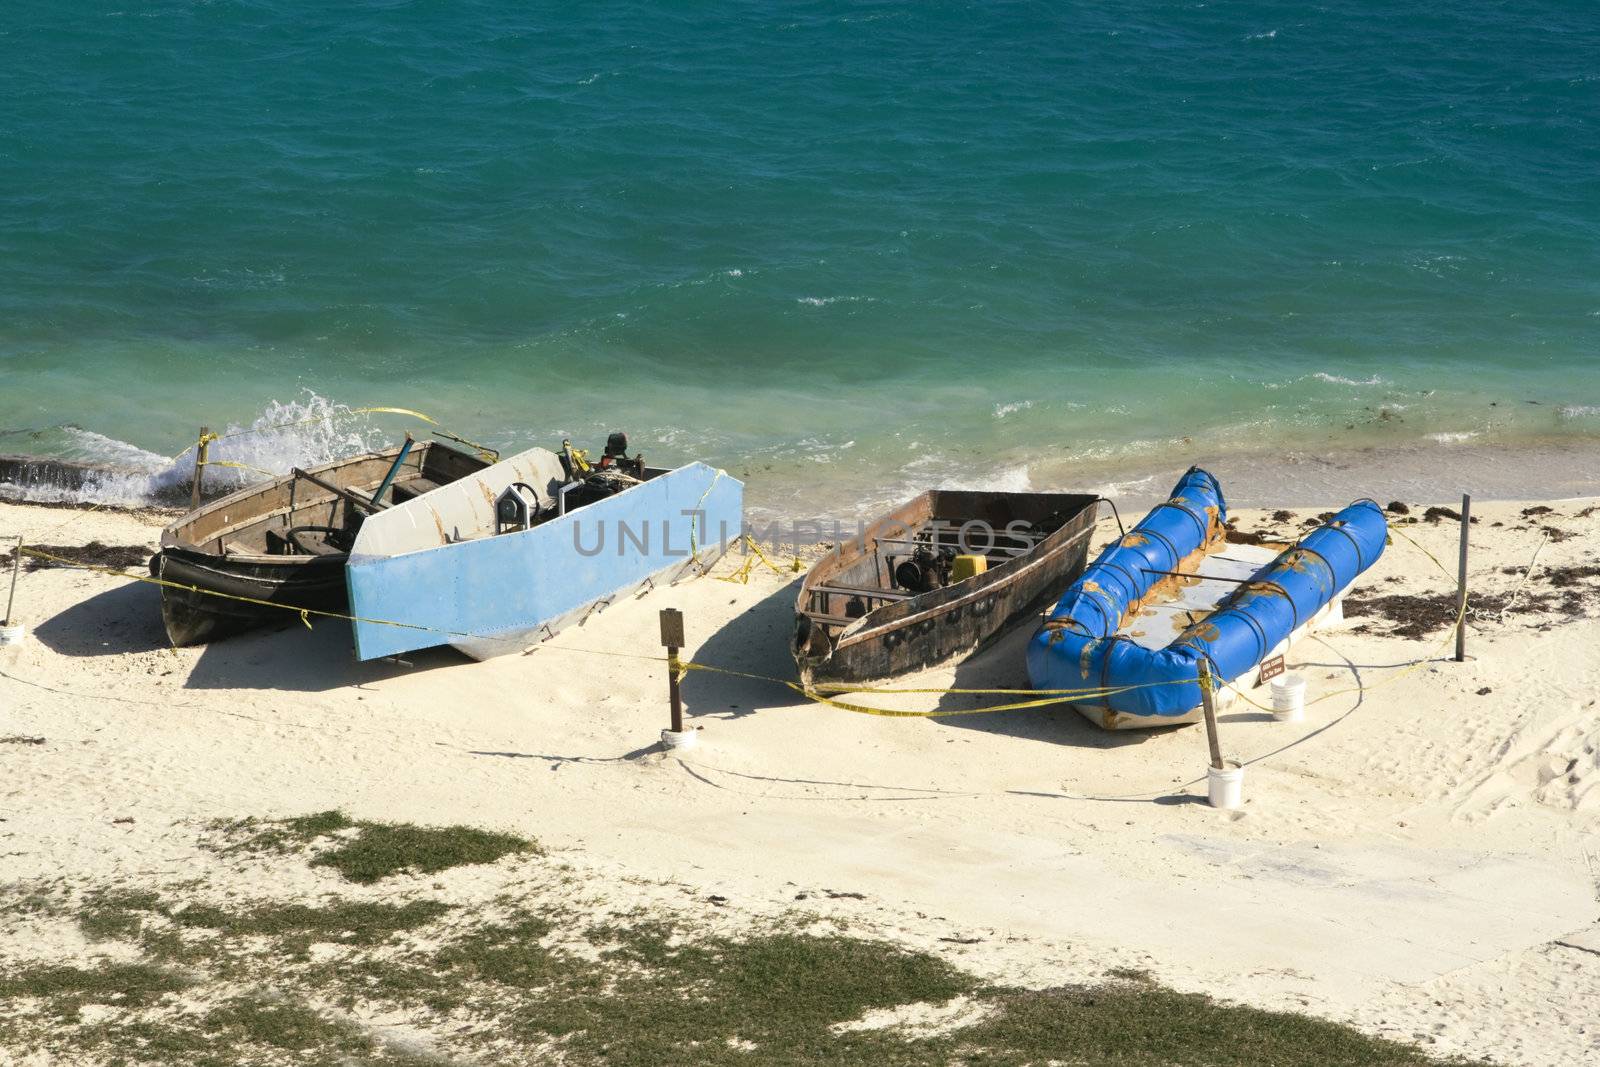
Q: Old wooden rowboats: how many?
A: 2